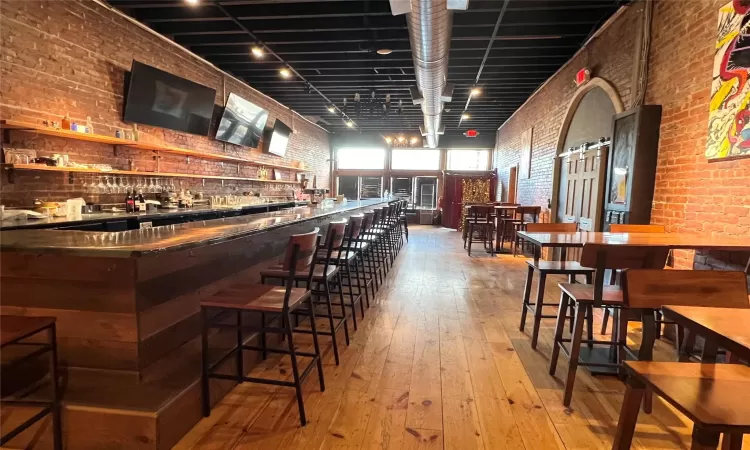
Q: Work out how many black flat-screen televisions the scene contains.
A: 3